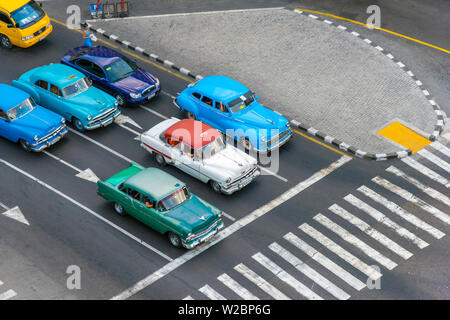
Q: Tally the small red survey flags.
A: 0